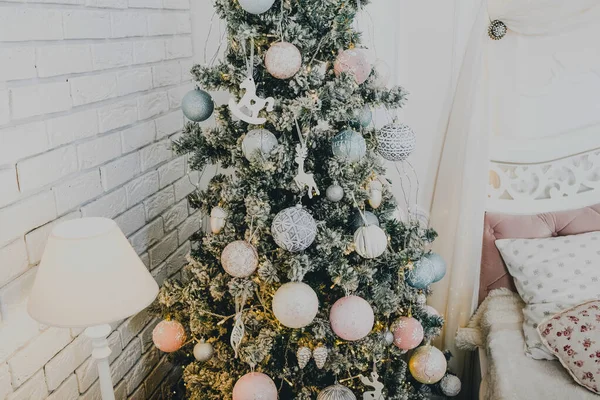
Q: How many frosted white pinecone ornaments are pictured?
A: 2